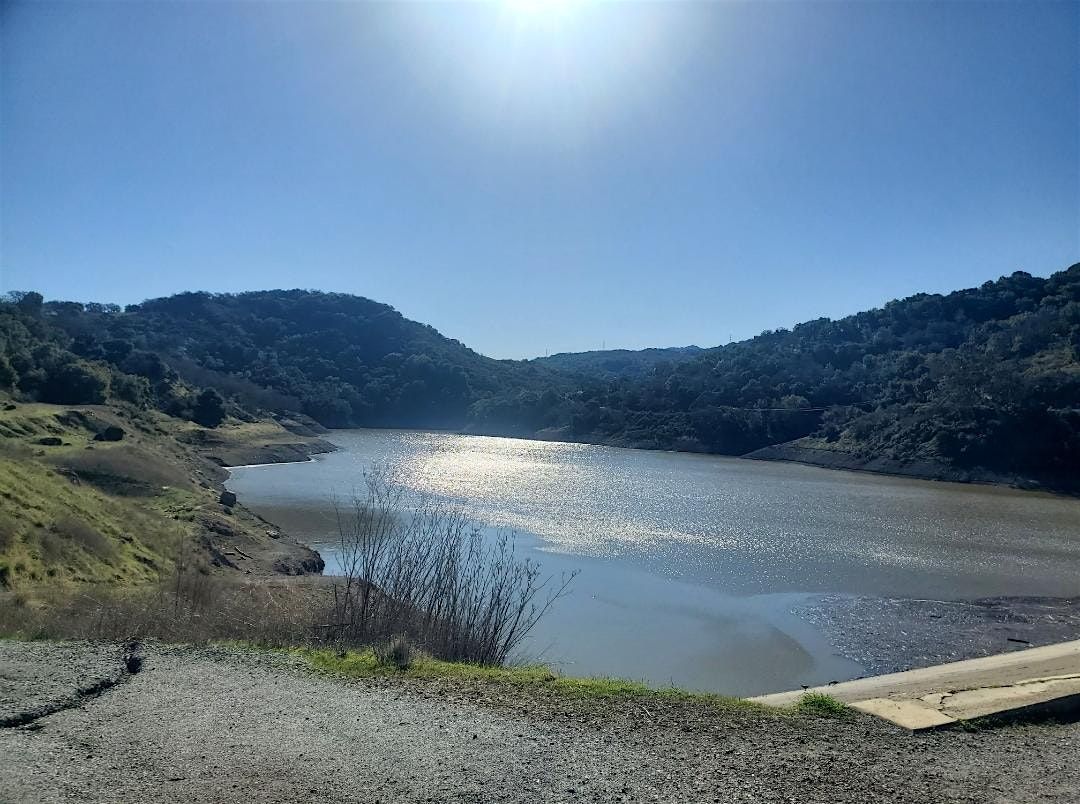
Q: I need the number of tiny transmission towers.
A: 3